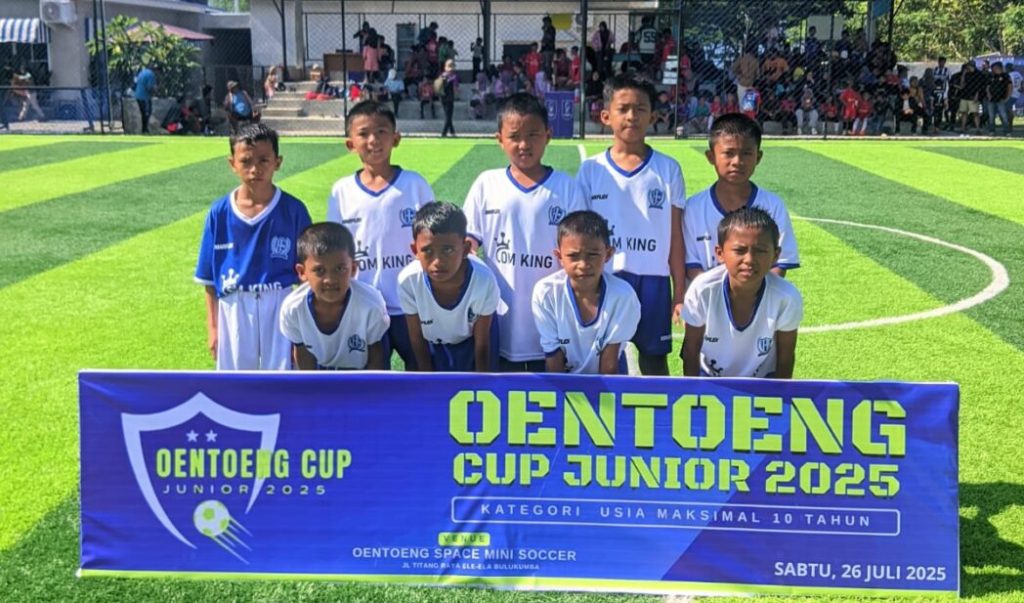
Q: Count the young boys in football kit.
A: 9